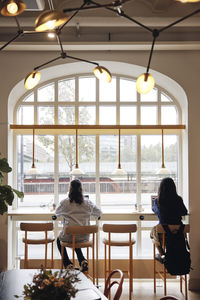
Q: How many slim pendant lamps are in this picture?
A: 4